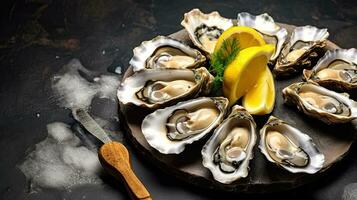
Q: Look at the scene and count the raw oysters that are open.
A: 10